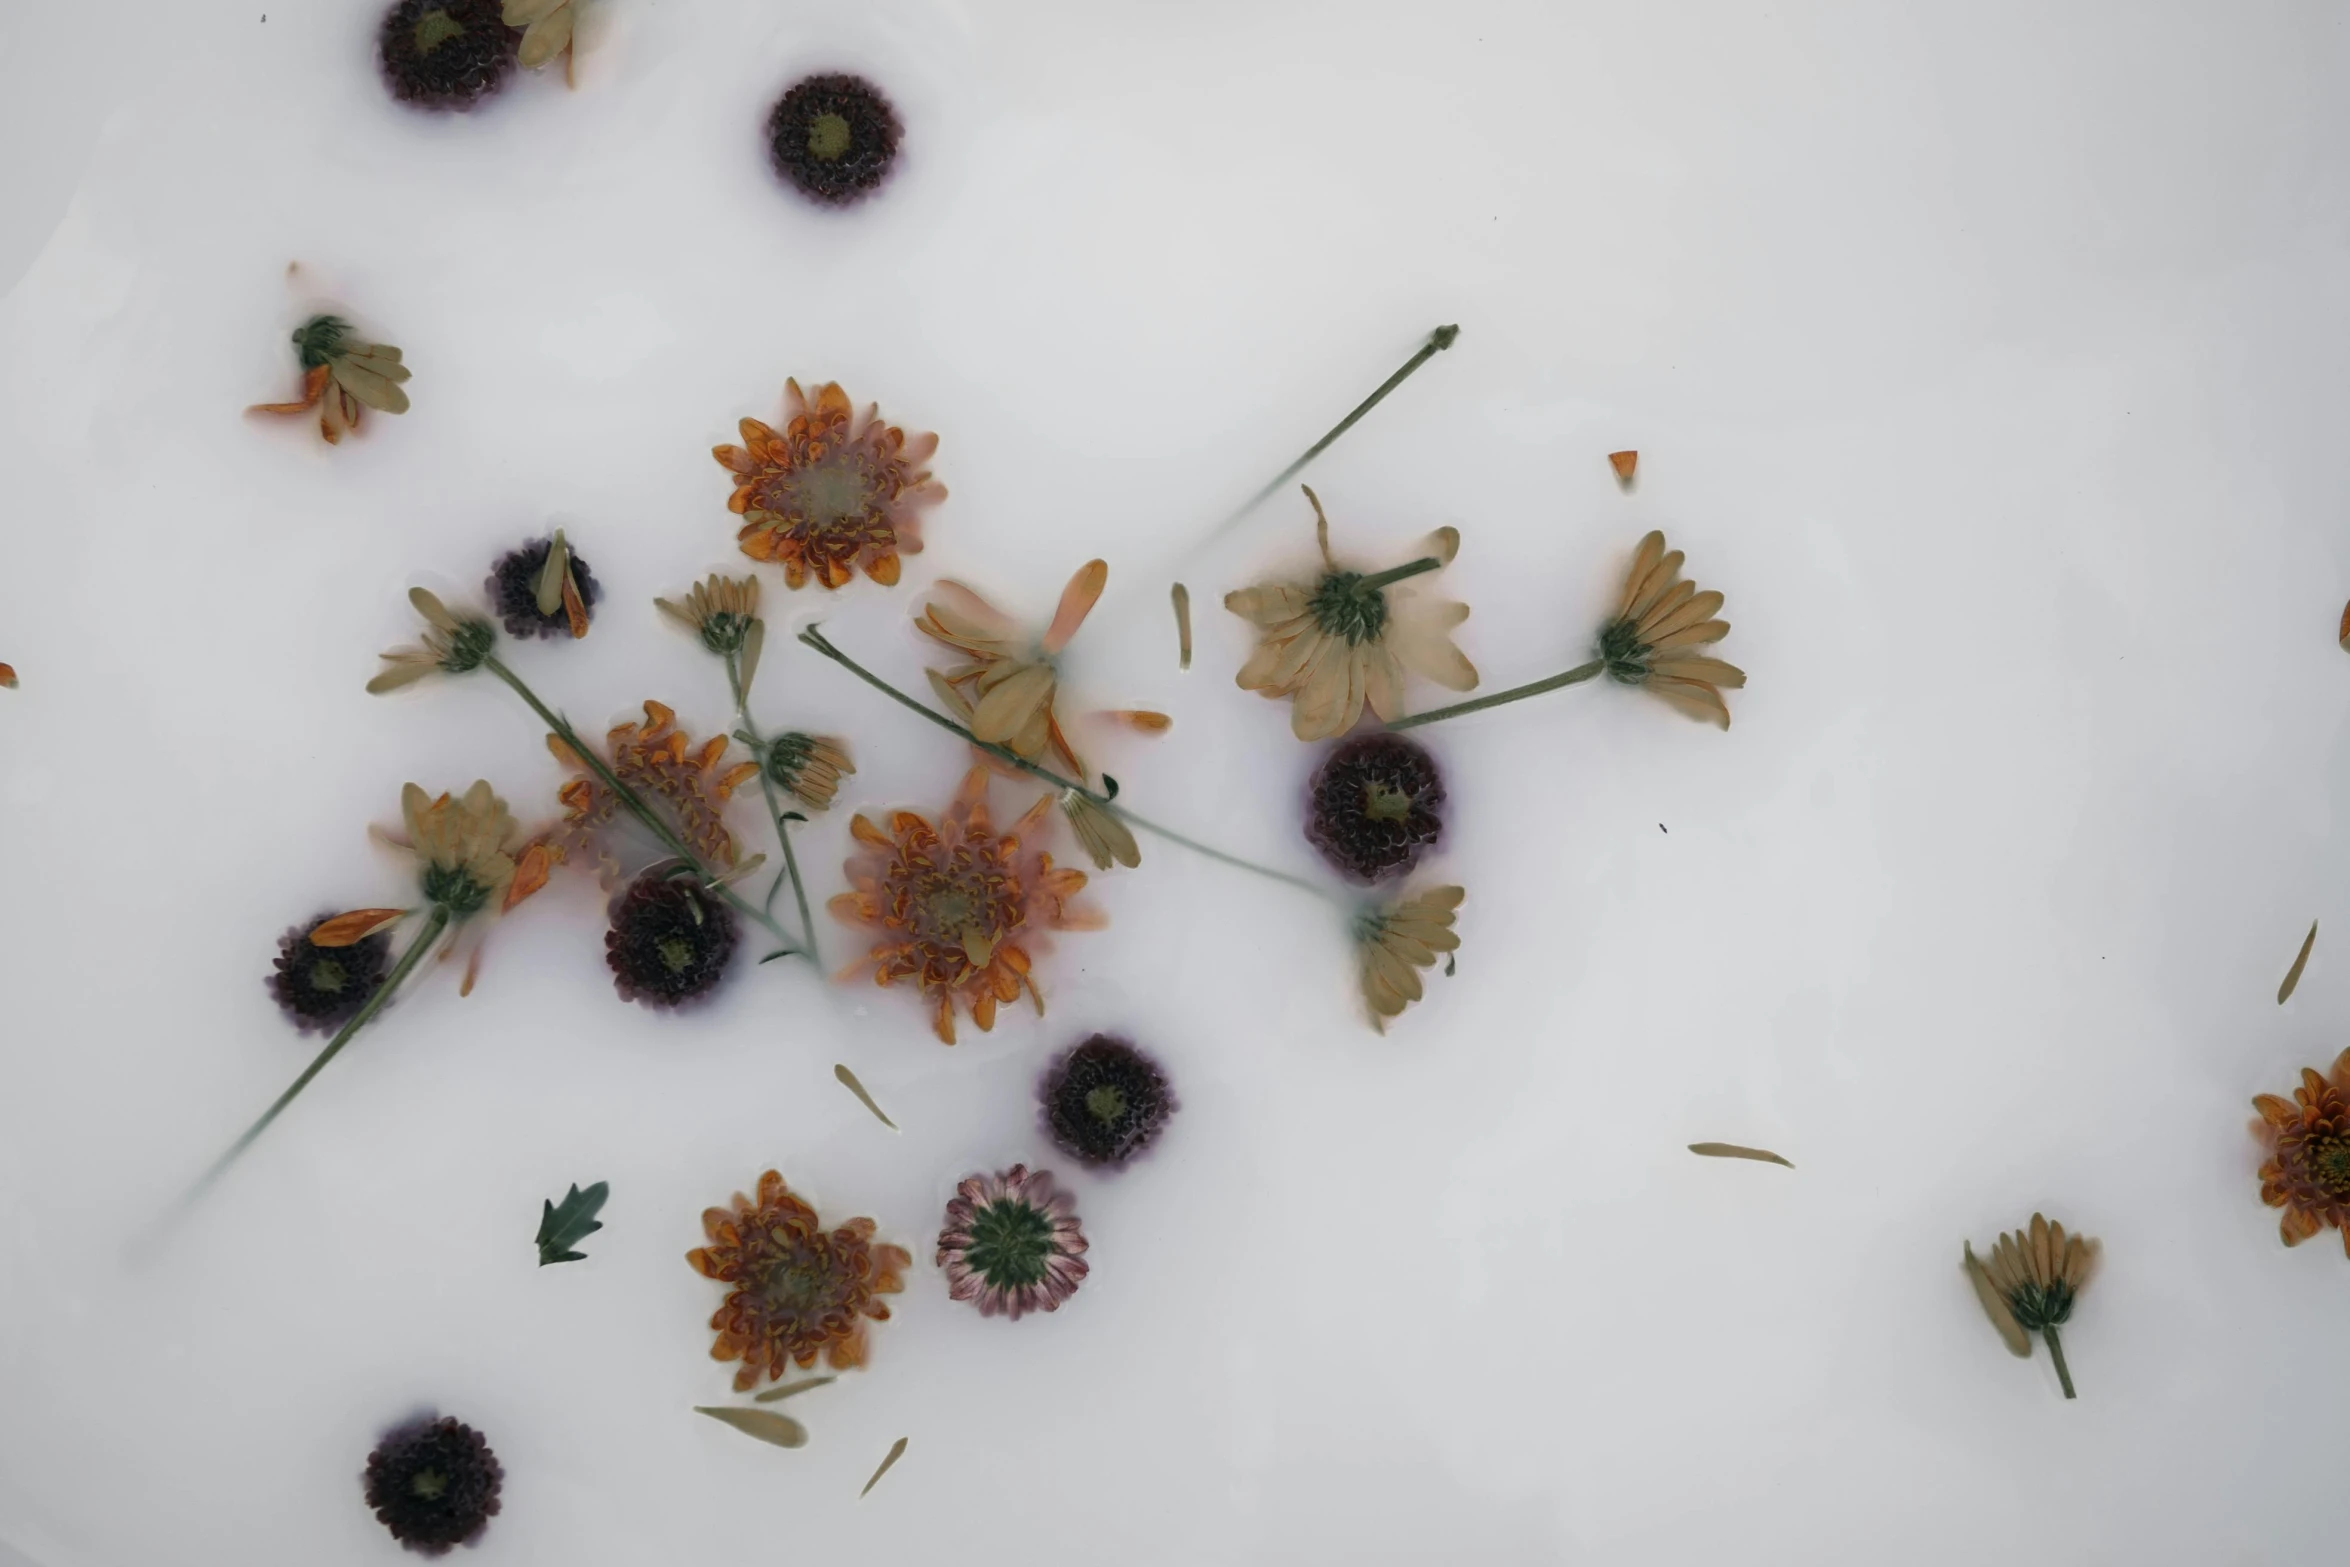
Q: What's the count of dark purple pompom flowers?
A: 8